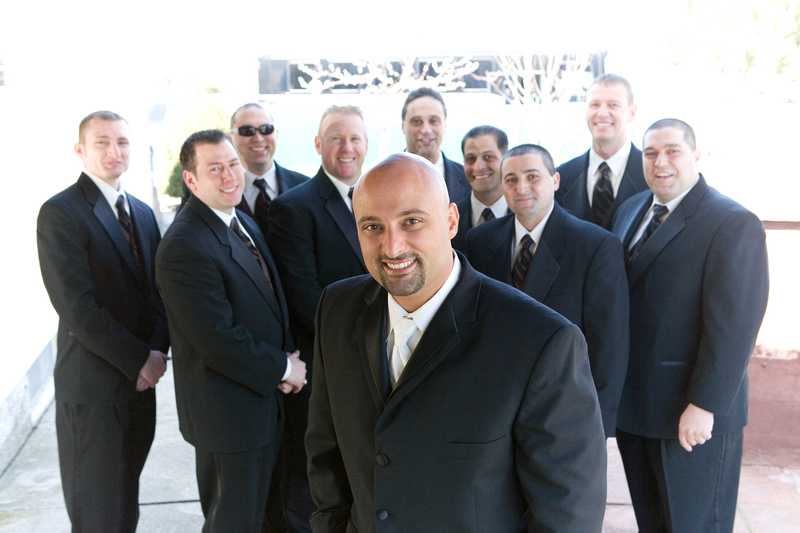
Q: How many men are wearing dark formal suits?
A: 10